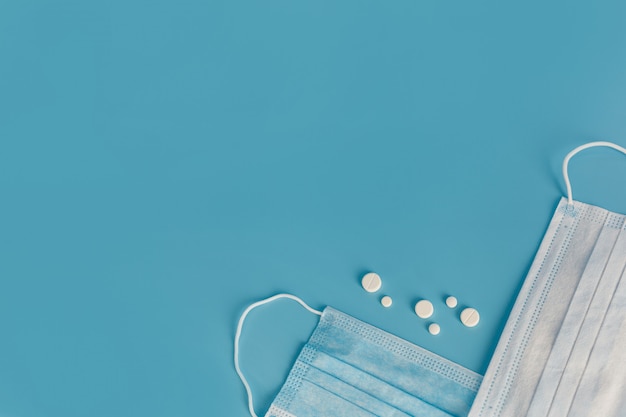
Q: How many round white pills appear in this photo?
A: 6